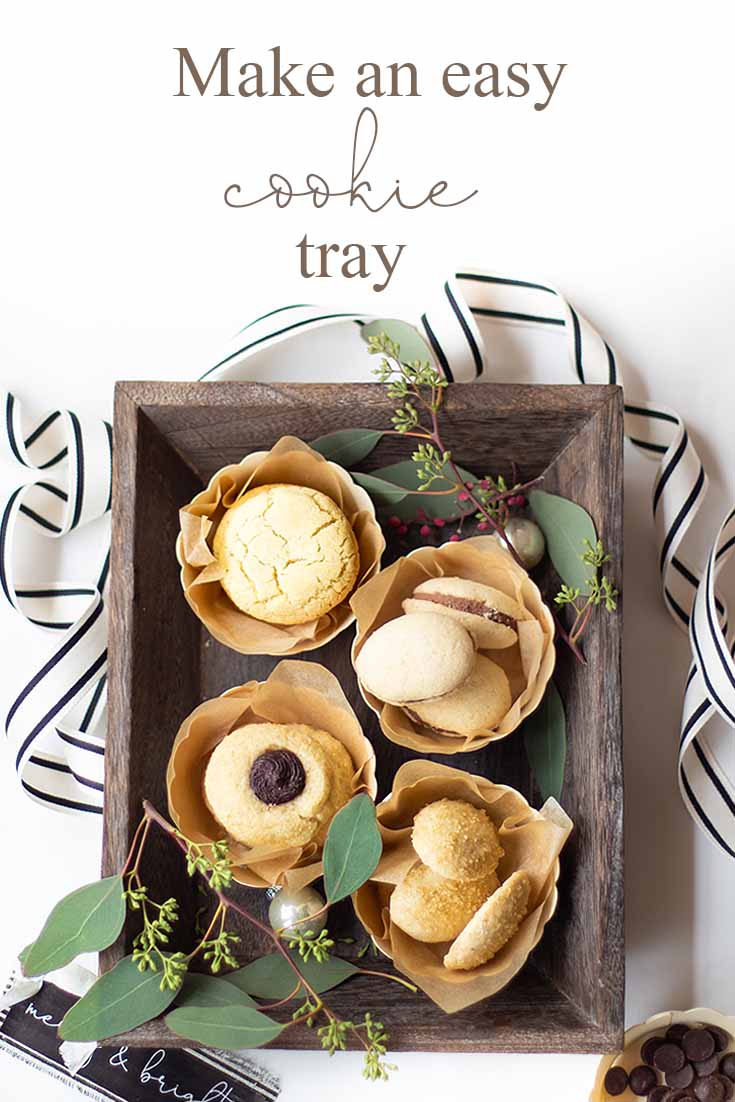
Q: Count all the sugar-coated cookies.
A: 3